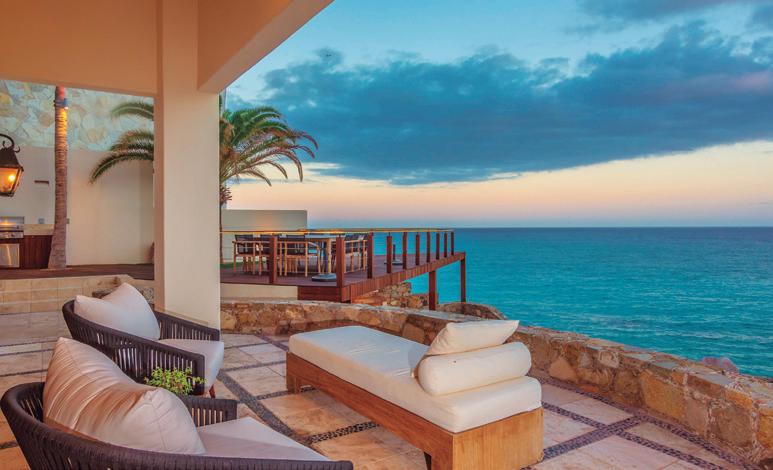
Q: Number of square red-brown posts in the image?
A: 12